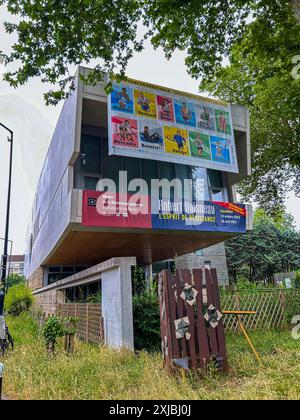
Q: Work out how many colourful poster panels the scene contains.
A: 11